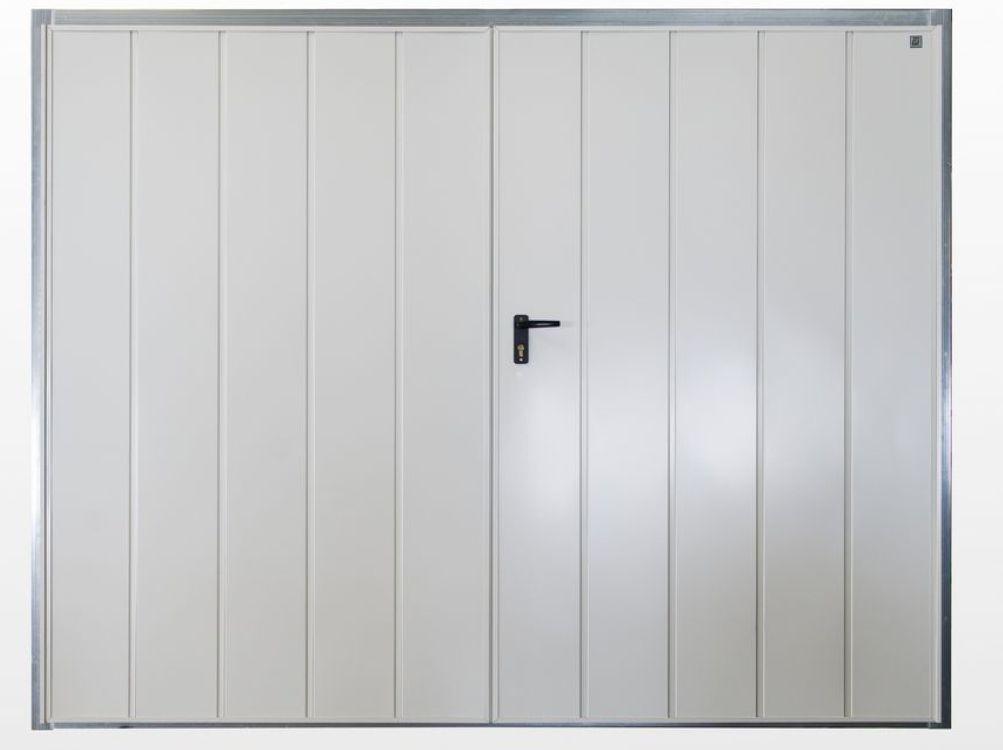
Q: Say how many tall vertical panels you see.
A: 10